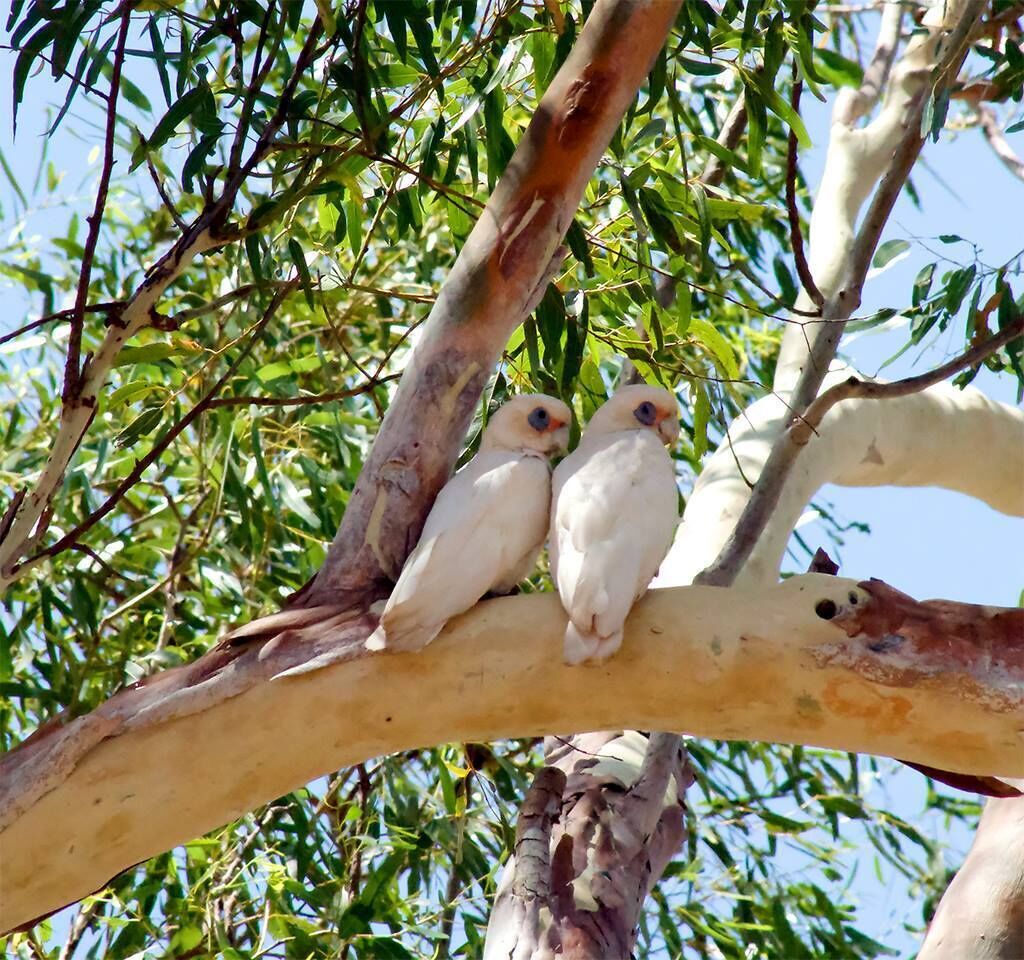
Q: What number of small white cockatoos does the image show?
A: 2